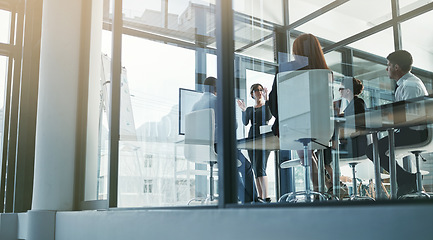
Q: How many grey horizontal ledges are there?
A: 1